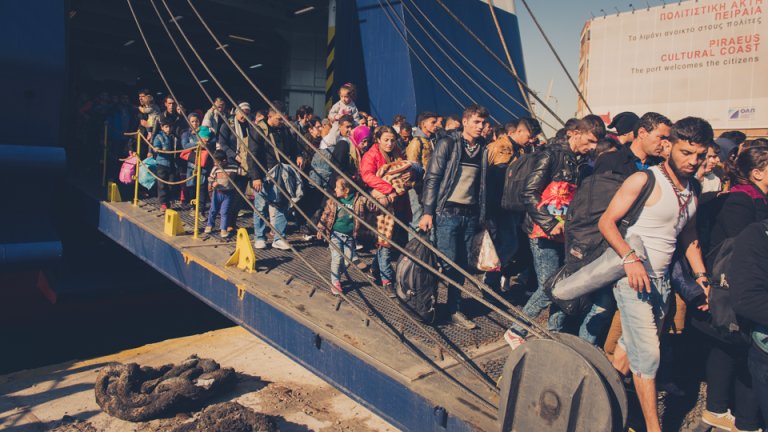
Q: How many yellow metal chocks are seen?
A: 3